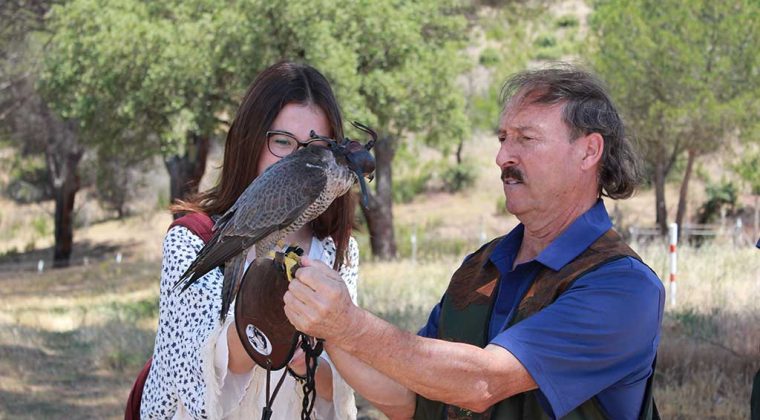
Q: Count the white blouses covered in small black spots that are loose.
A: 1